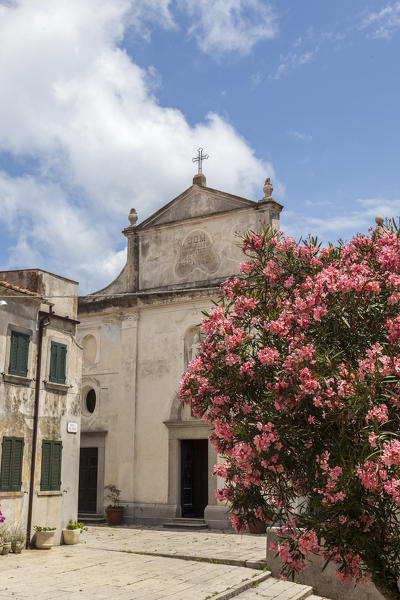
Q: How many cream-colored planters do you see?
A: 2